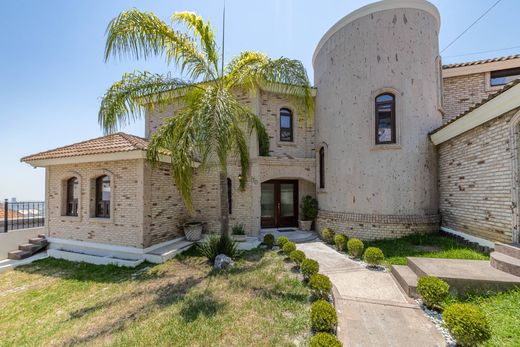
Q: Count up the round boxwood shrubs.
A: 14